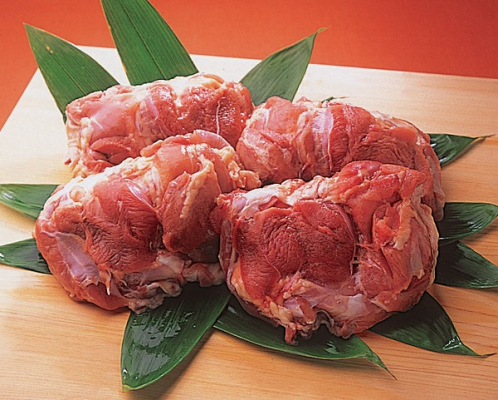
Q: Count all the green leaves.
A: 11